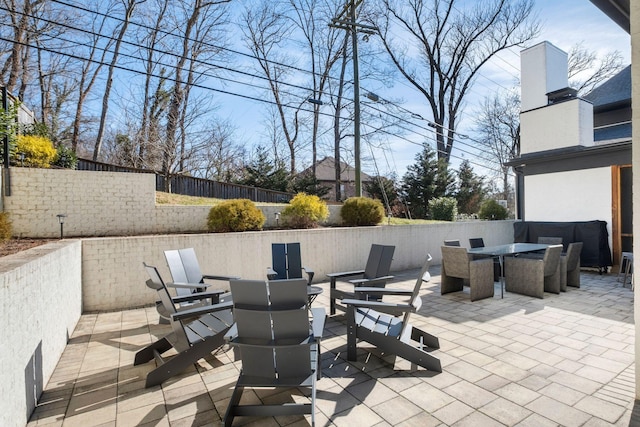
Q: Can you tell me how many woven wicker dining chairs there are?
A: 6